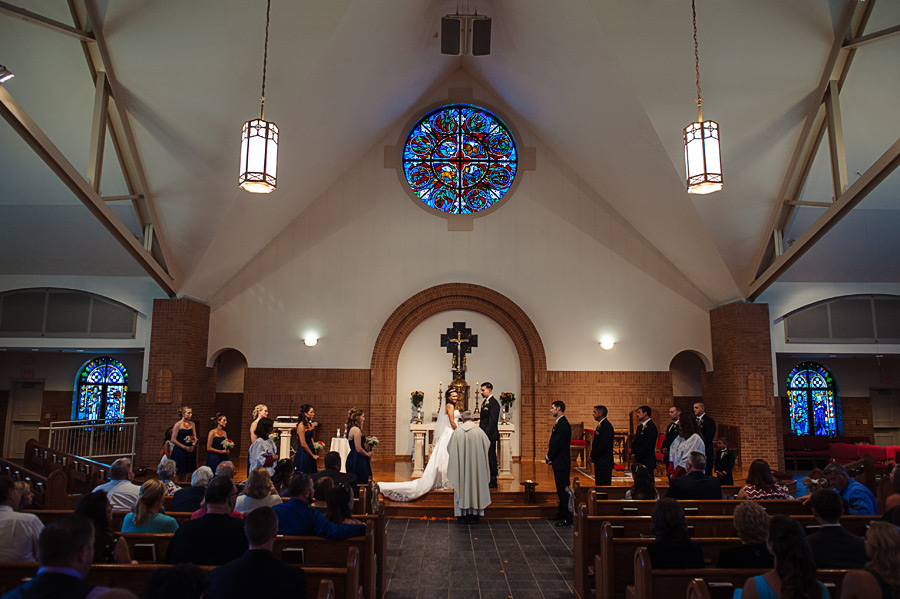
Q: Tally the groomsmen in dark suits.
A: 5